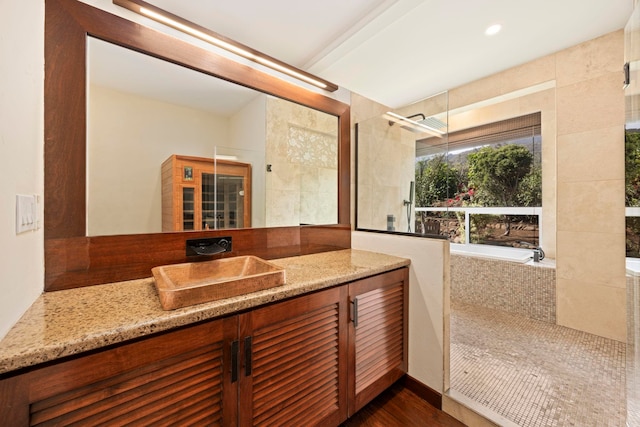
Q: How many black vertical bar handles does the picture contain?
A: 3